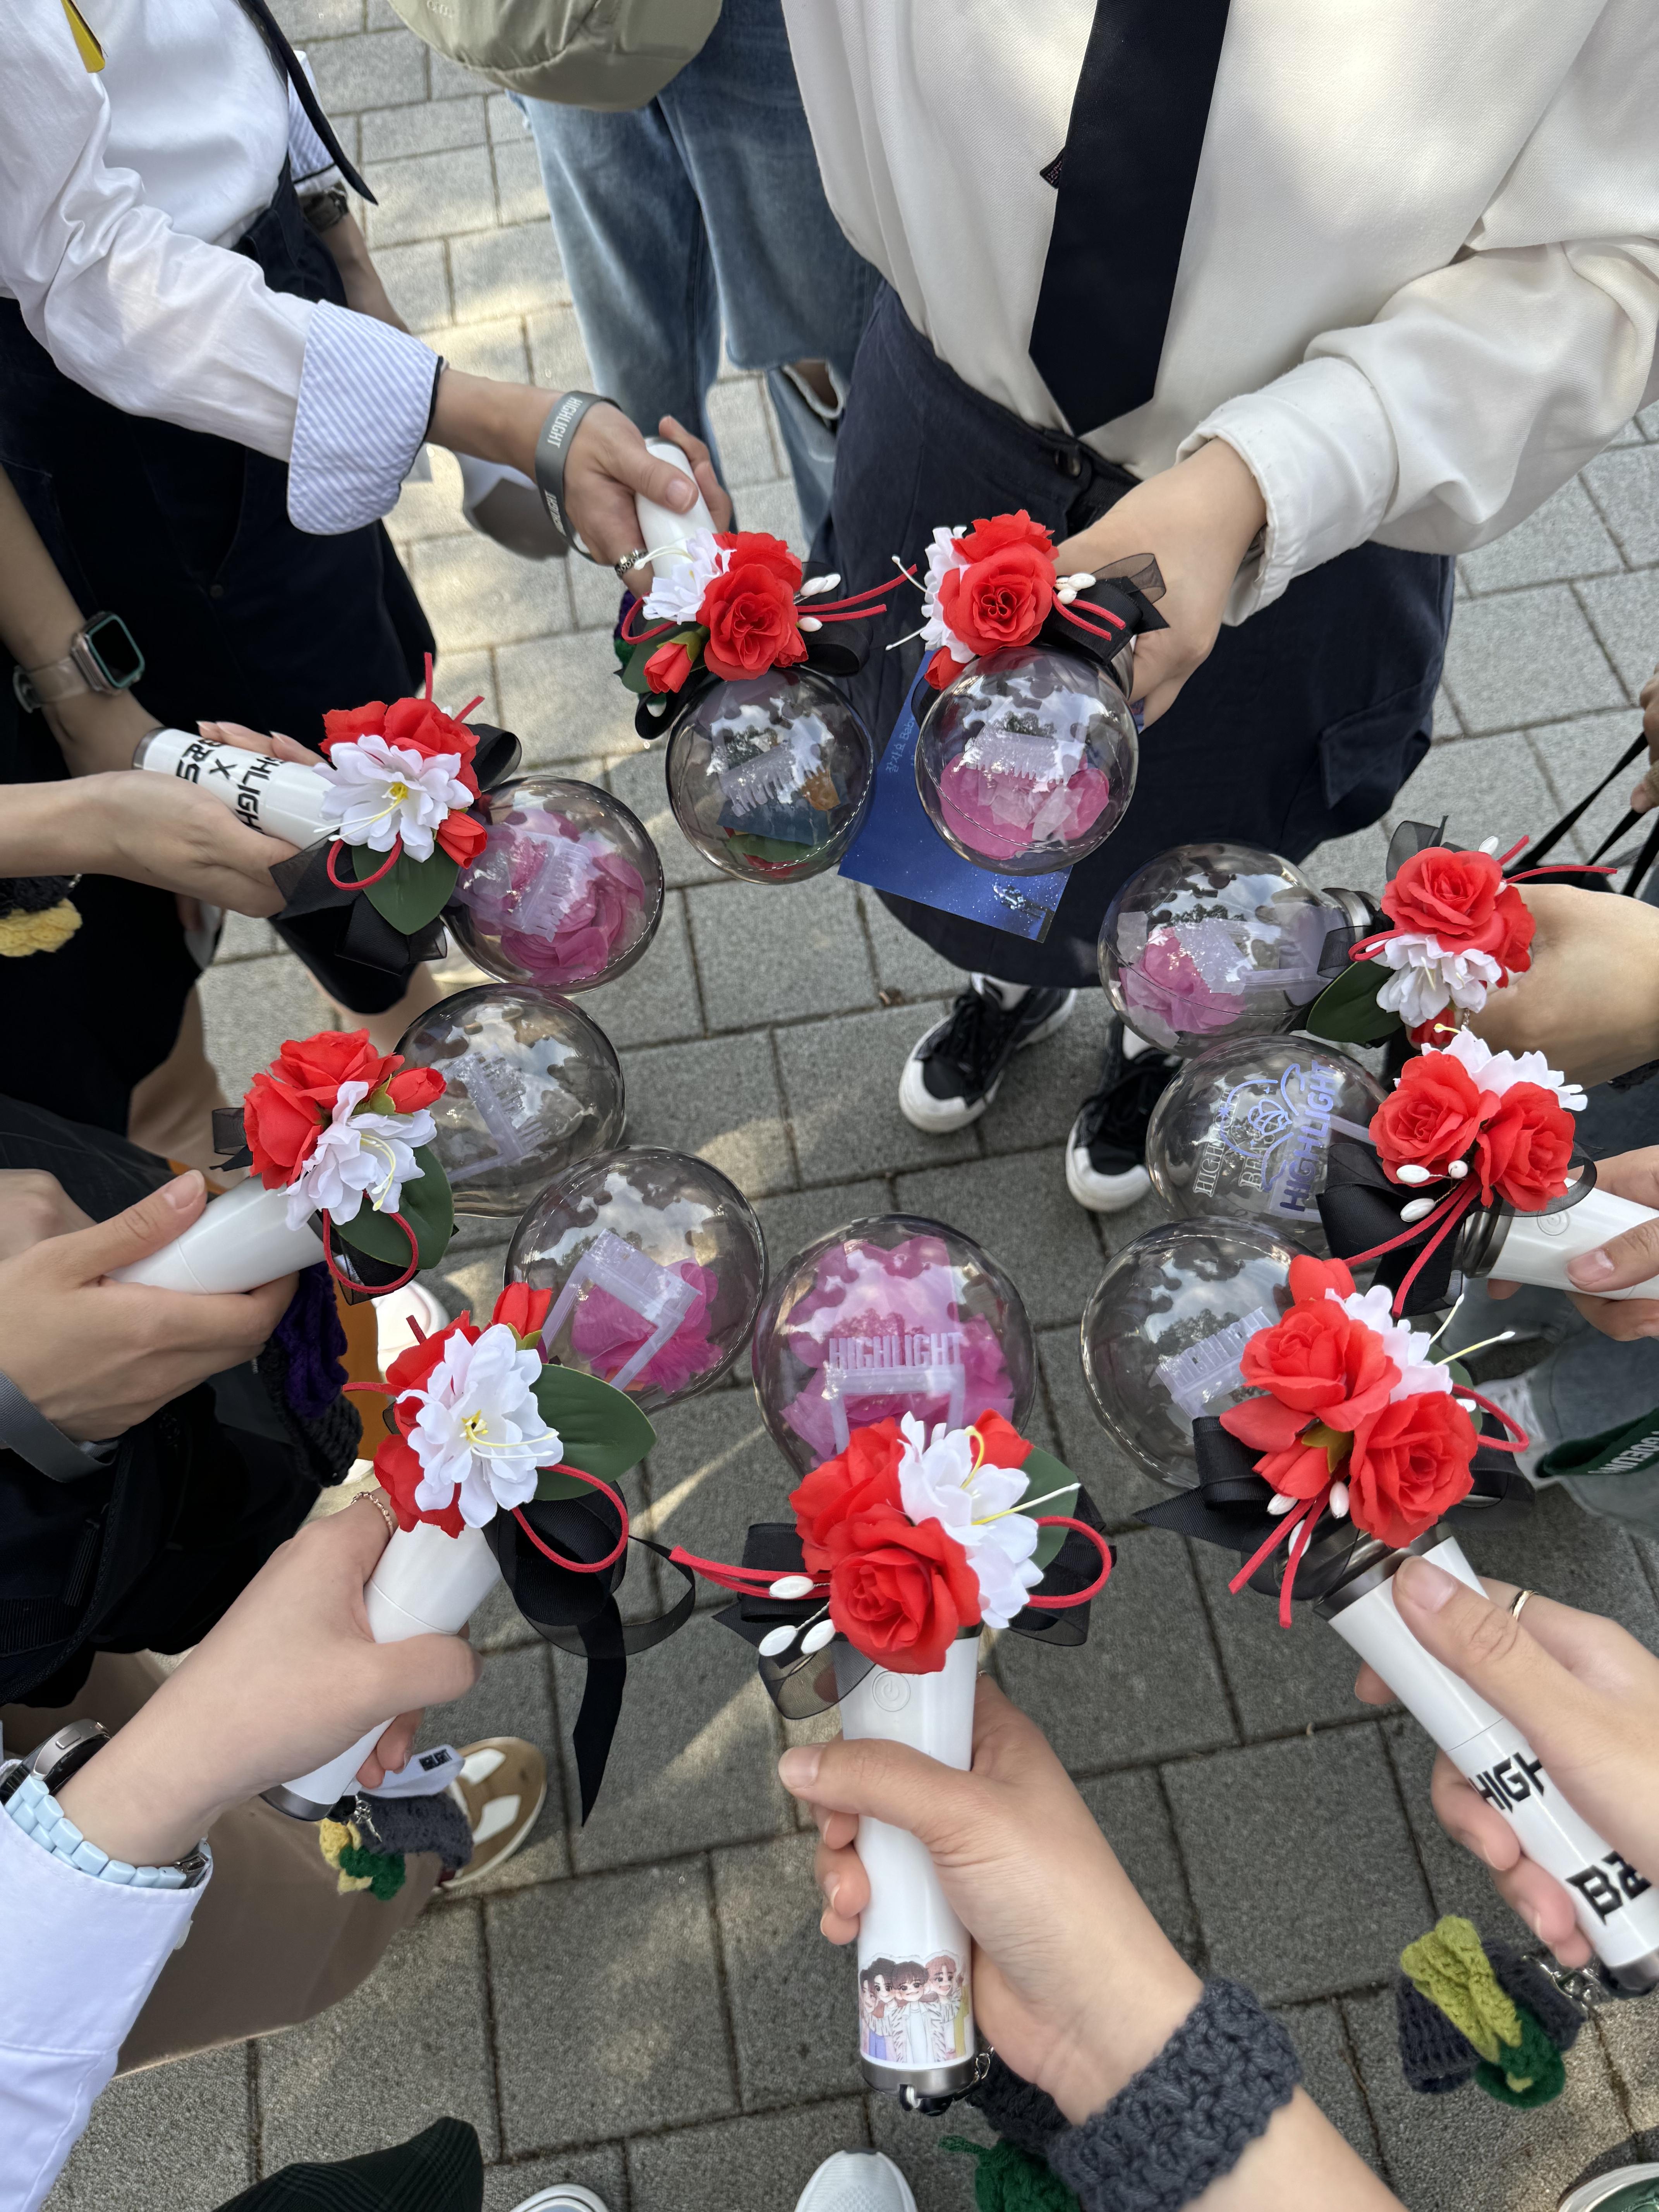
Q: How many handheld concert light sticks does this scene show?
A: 9